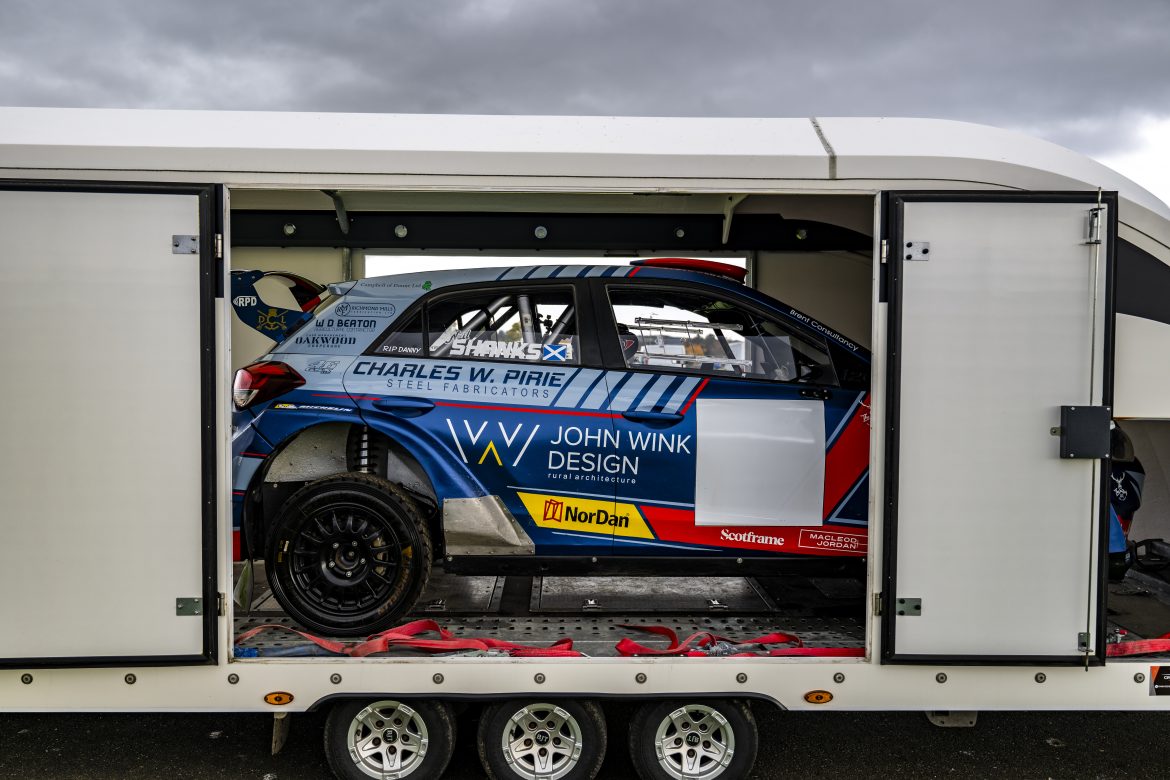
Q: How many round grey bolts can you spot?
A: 12